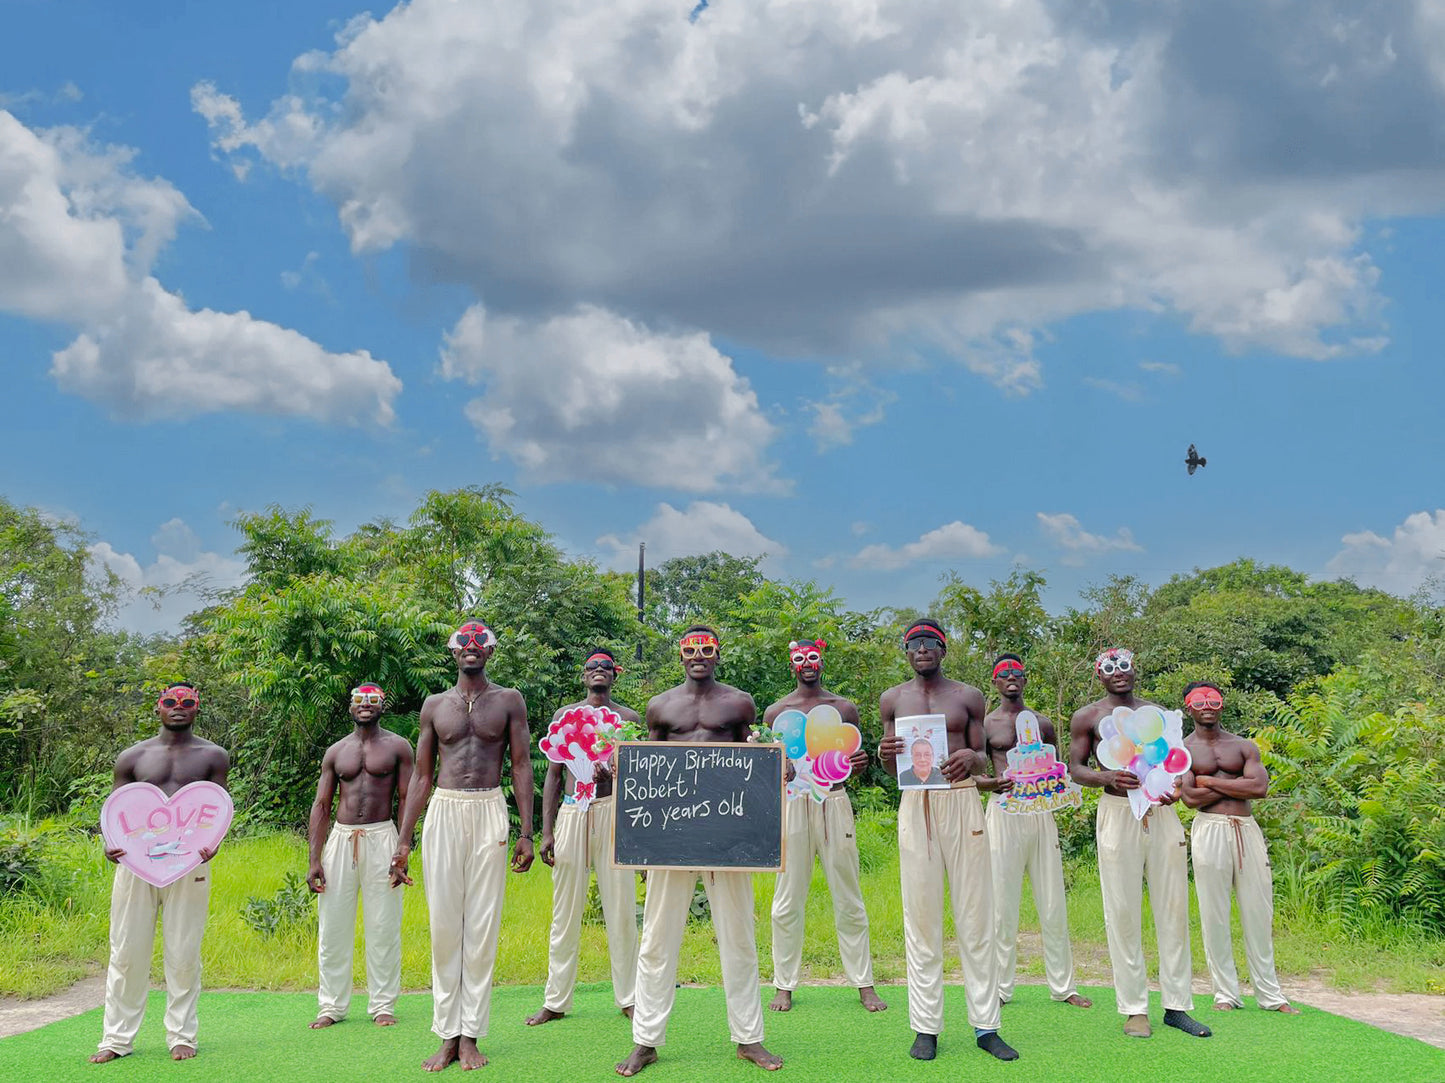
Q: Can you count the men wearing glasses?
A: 10